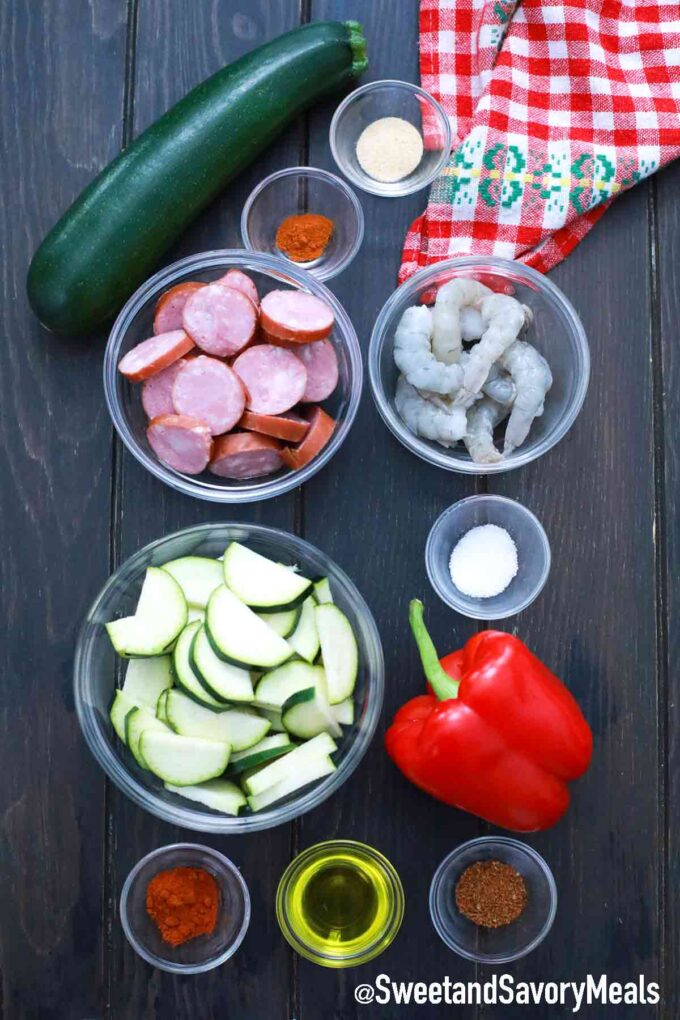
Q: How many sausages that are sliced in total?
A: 13